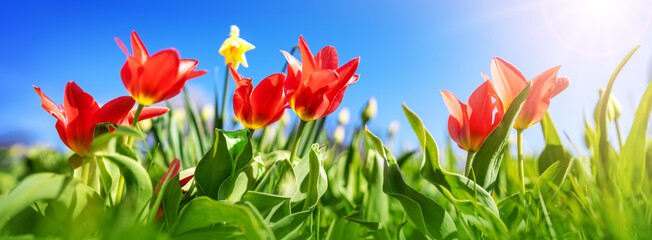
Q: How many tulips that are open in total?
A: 6